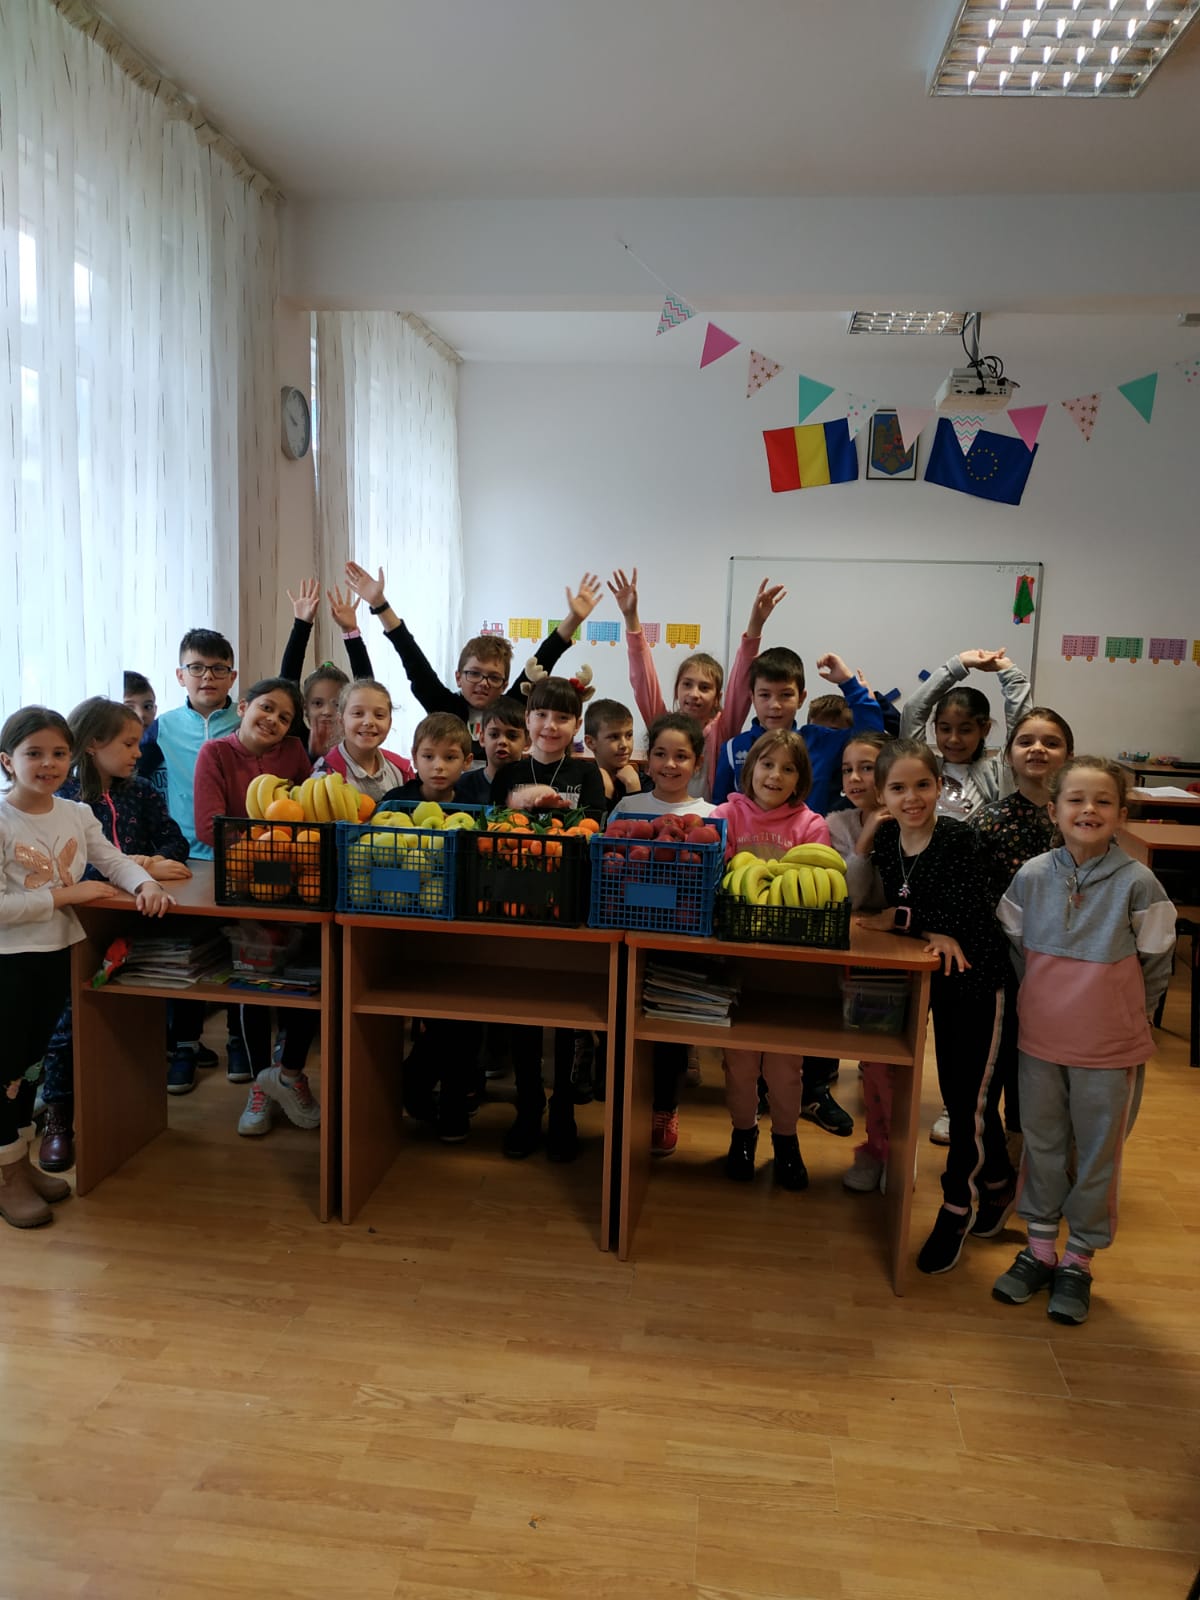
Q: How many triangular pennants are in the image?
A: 11